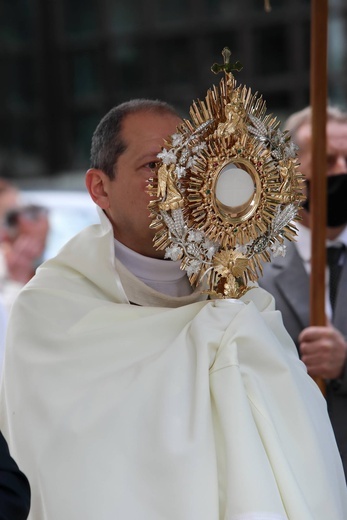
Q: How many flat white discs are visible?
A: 1